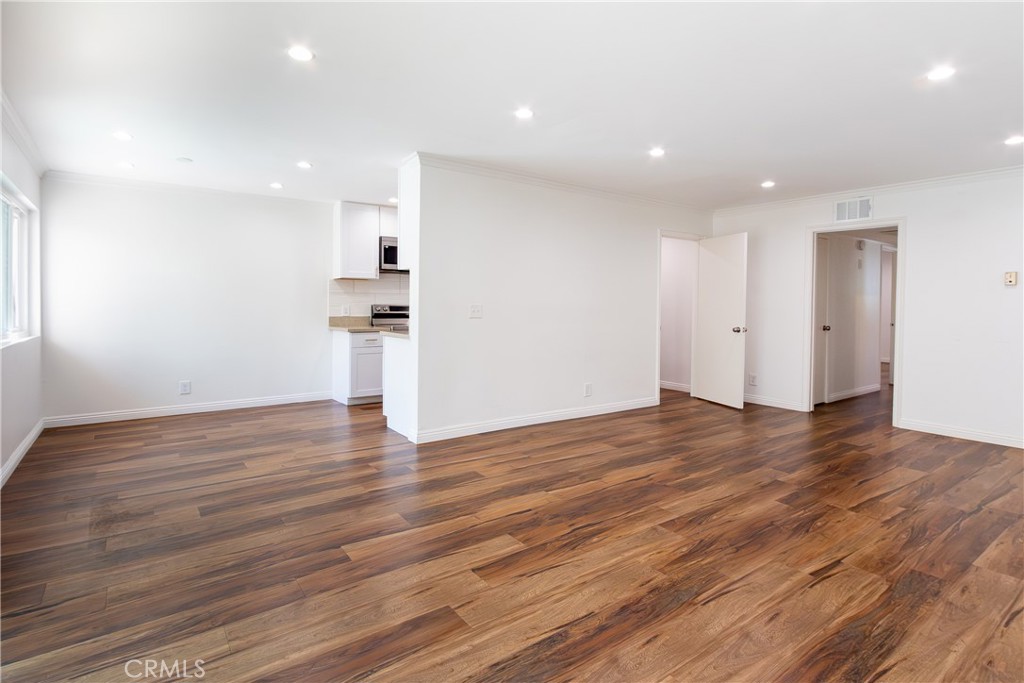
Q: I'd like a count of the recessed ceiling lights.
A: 11